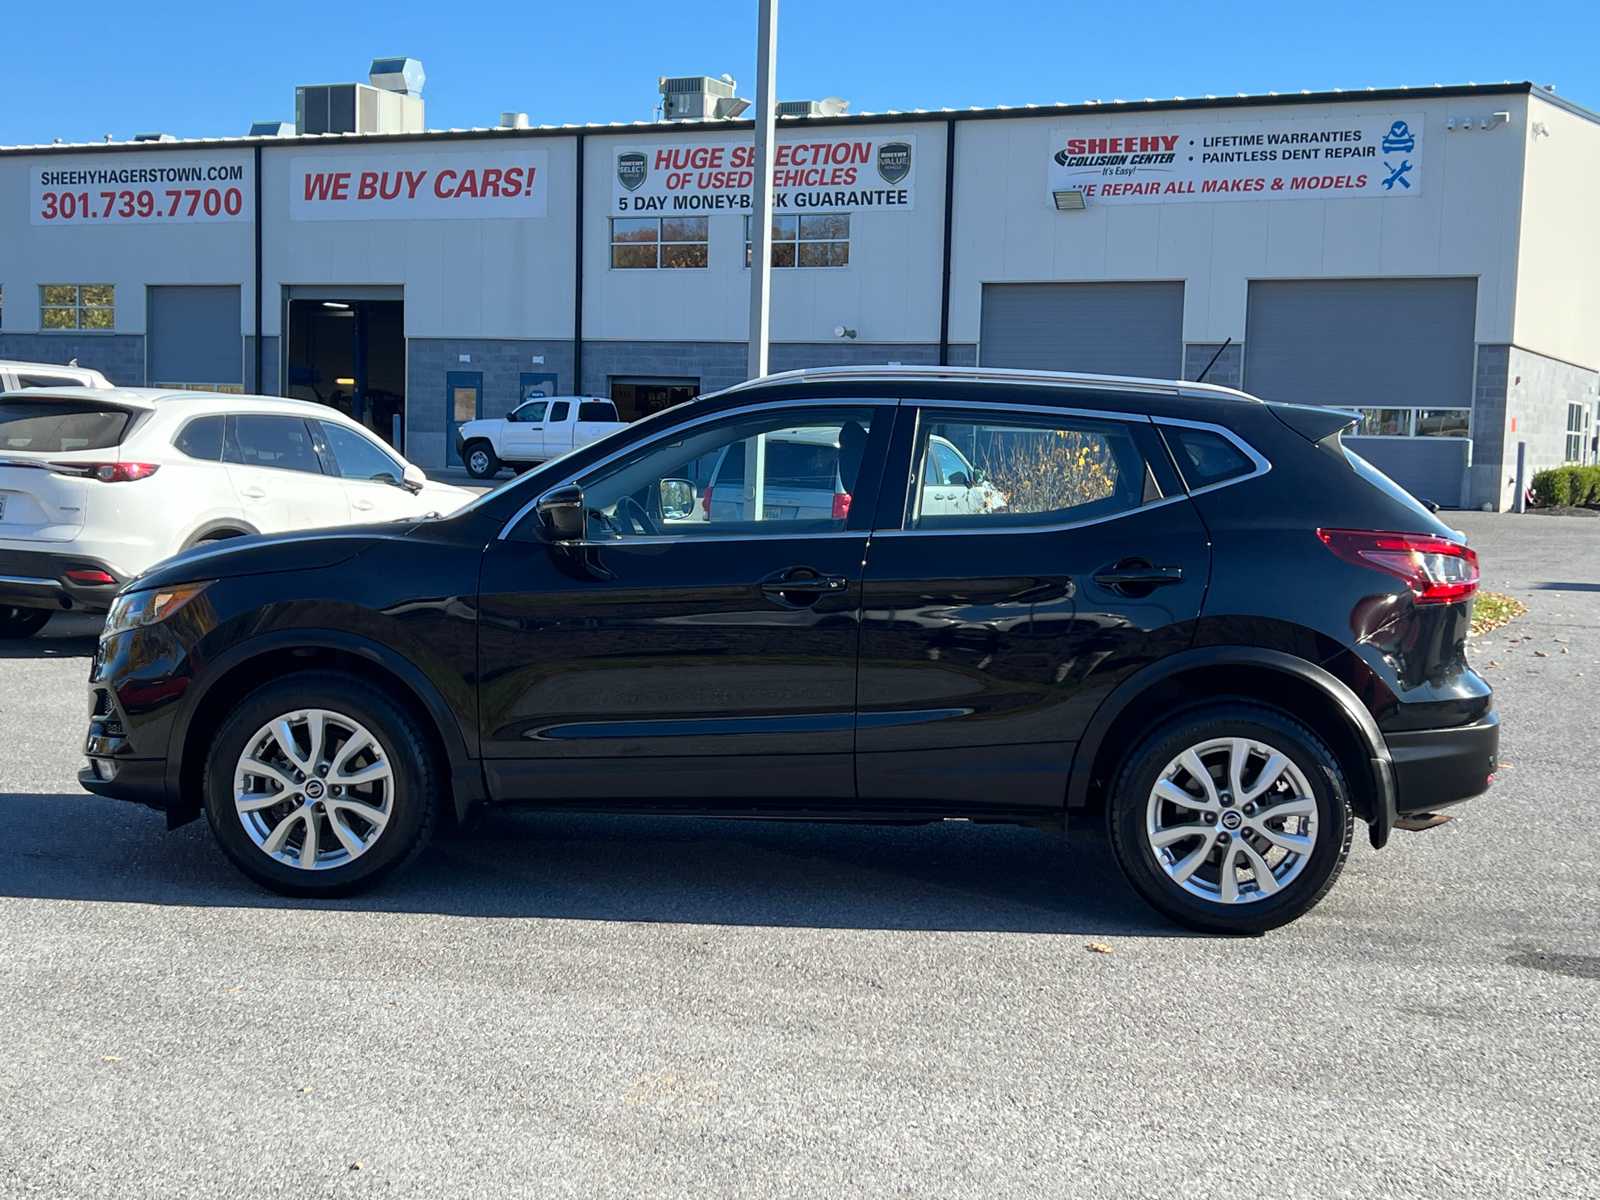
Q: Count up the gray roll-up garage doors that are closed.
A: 3